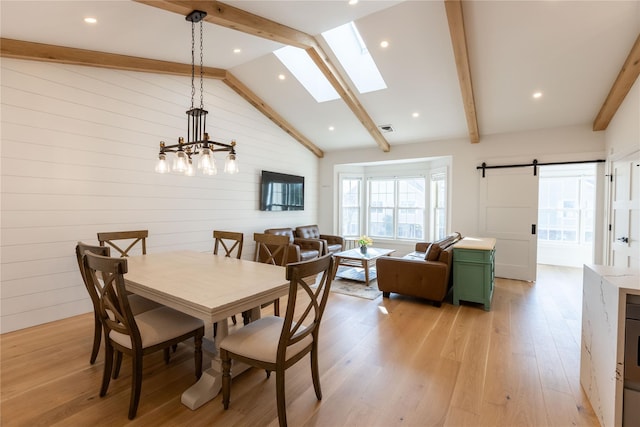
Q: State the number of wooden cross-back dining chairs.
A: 6